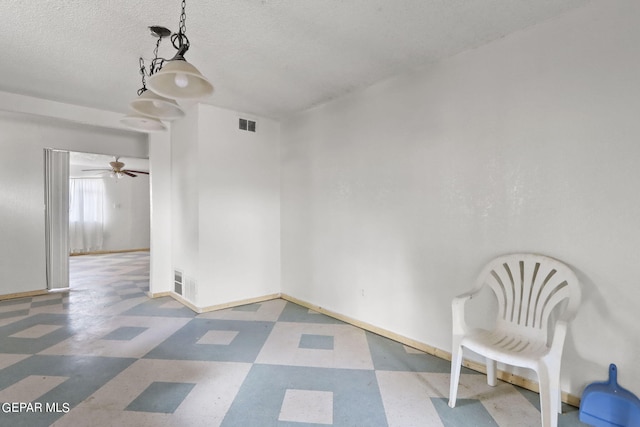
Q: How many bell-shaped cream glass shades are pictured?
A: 3